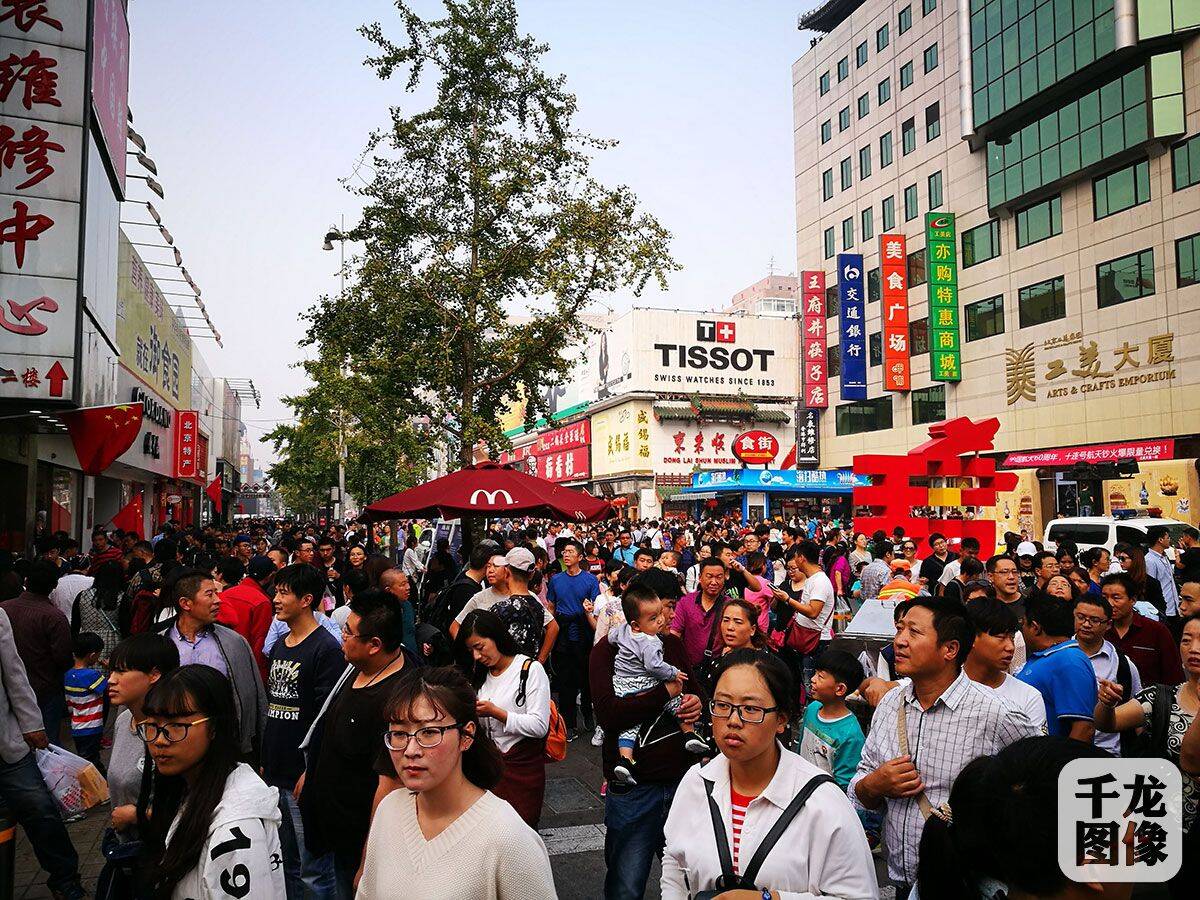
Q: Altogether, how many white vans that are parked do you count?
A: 1